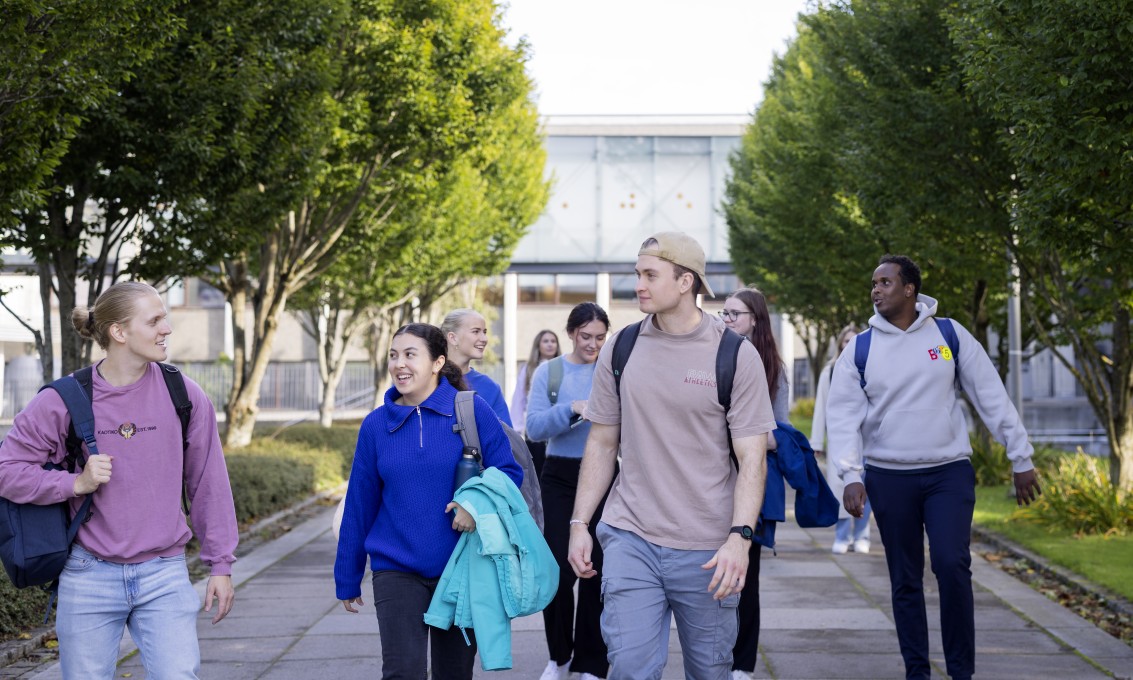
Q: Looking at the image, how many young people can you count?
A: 9